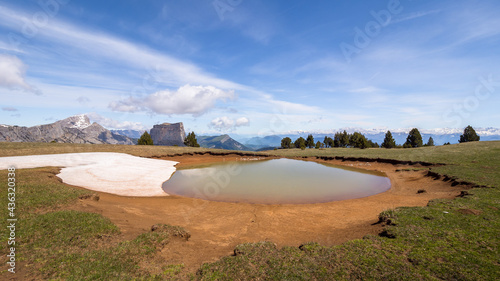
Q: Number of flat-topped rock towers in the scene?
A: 1